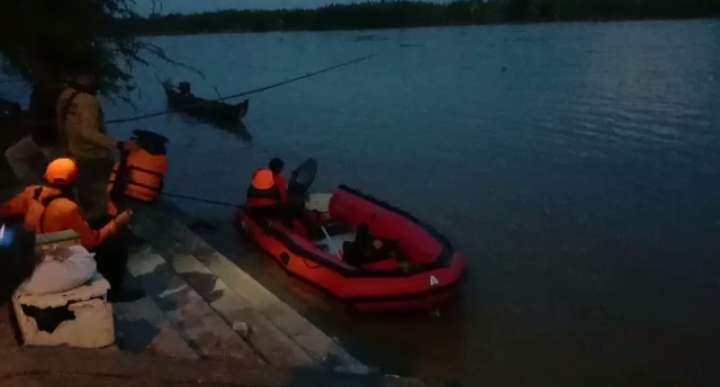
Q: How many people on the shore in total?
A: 2